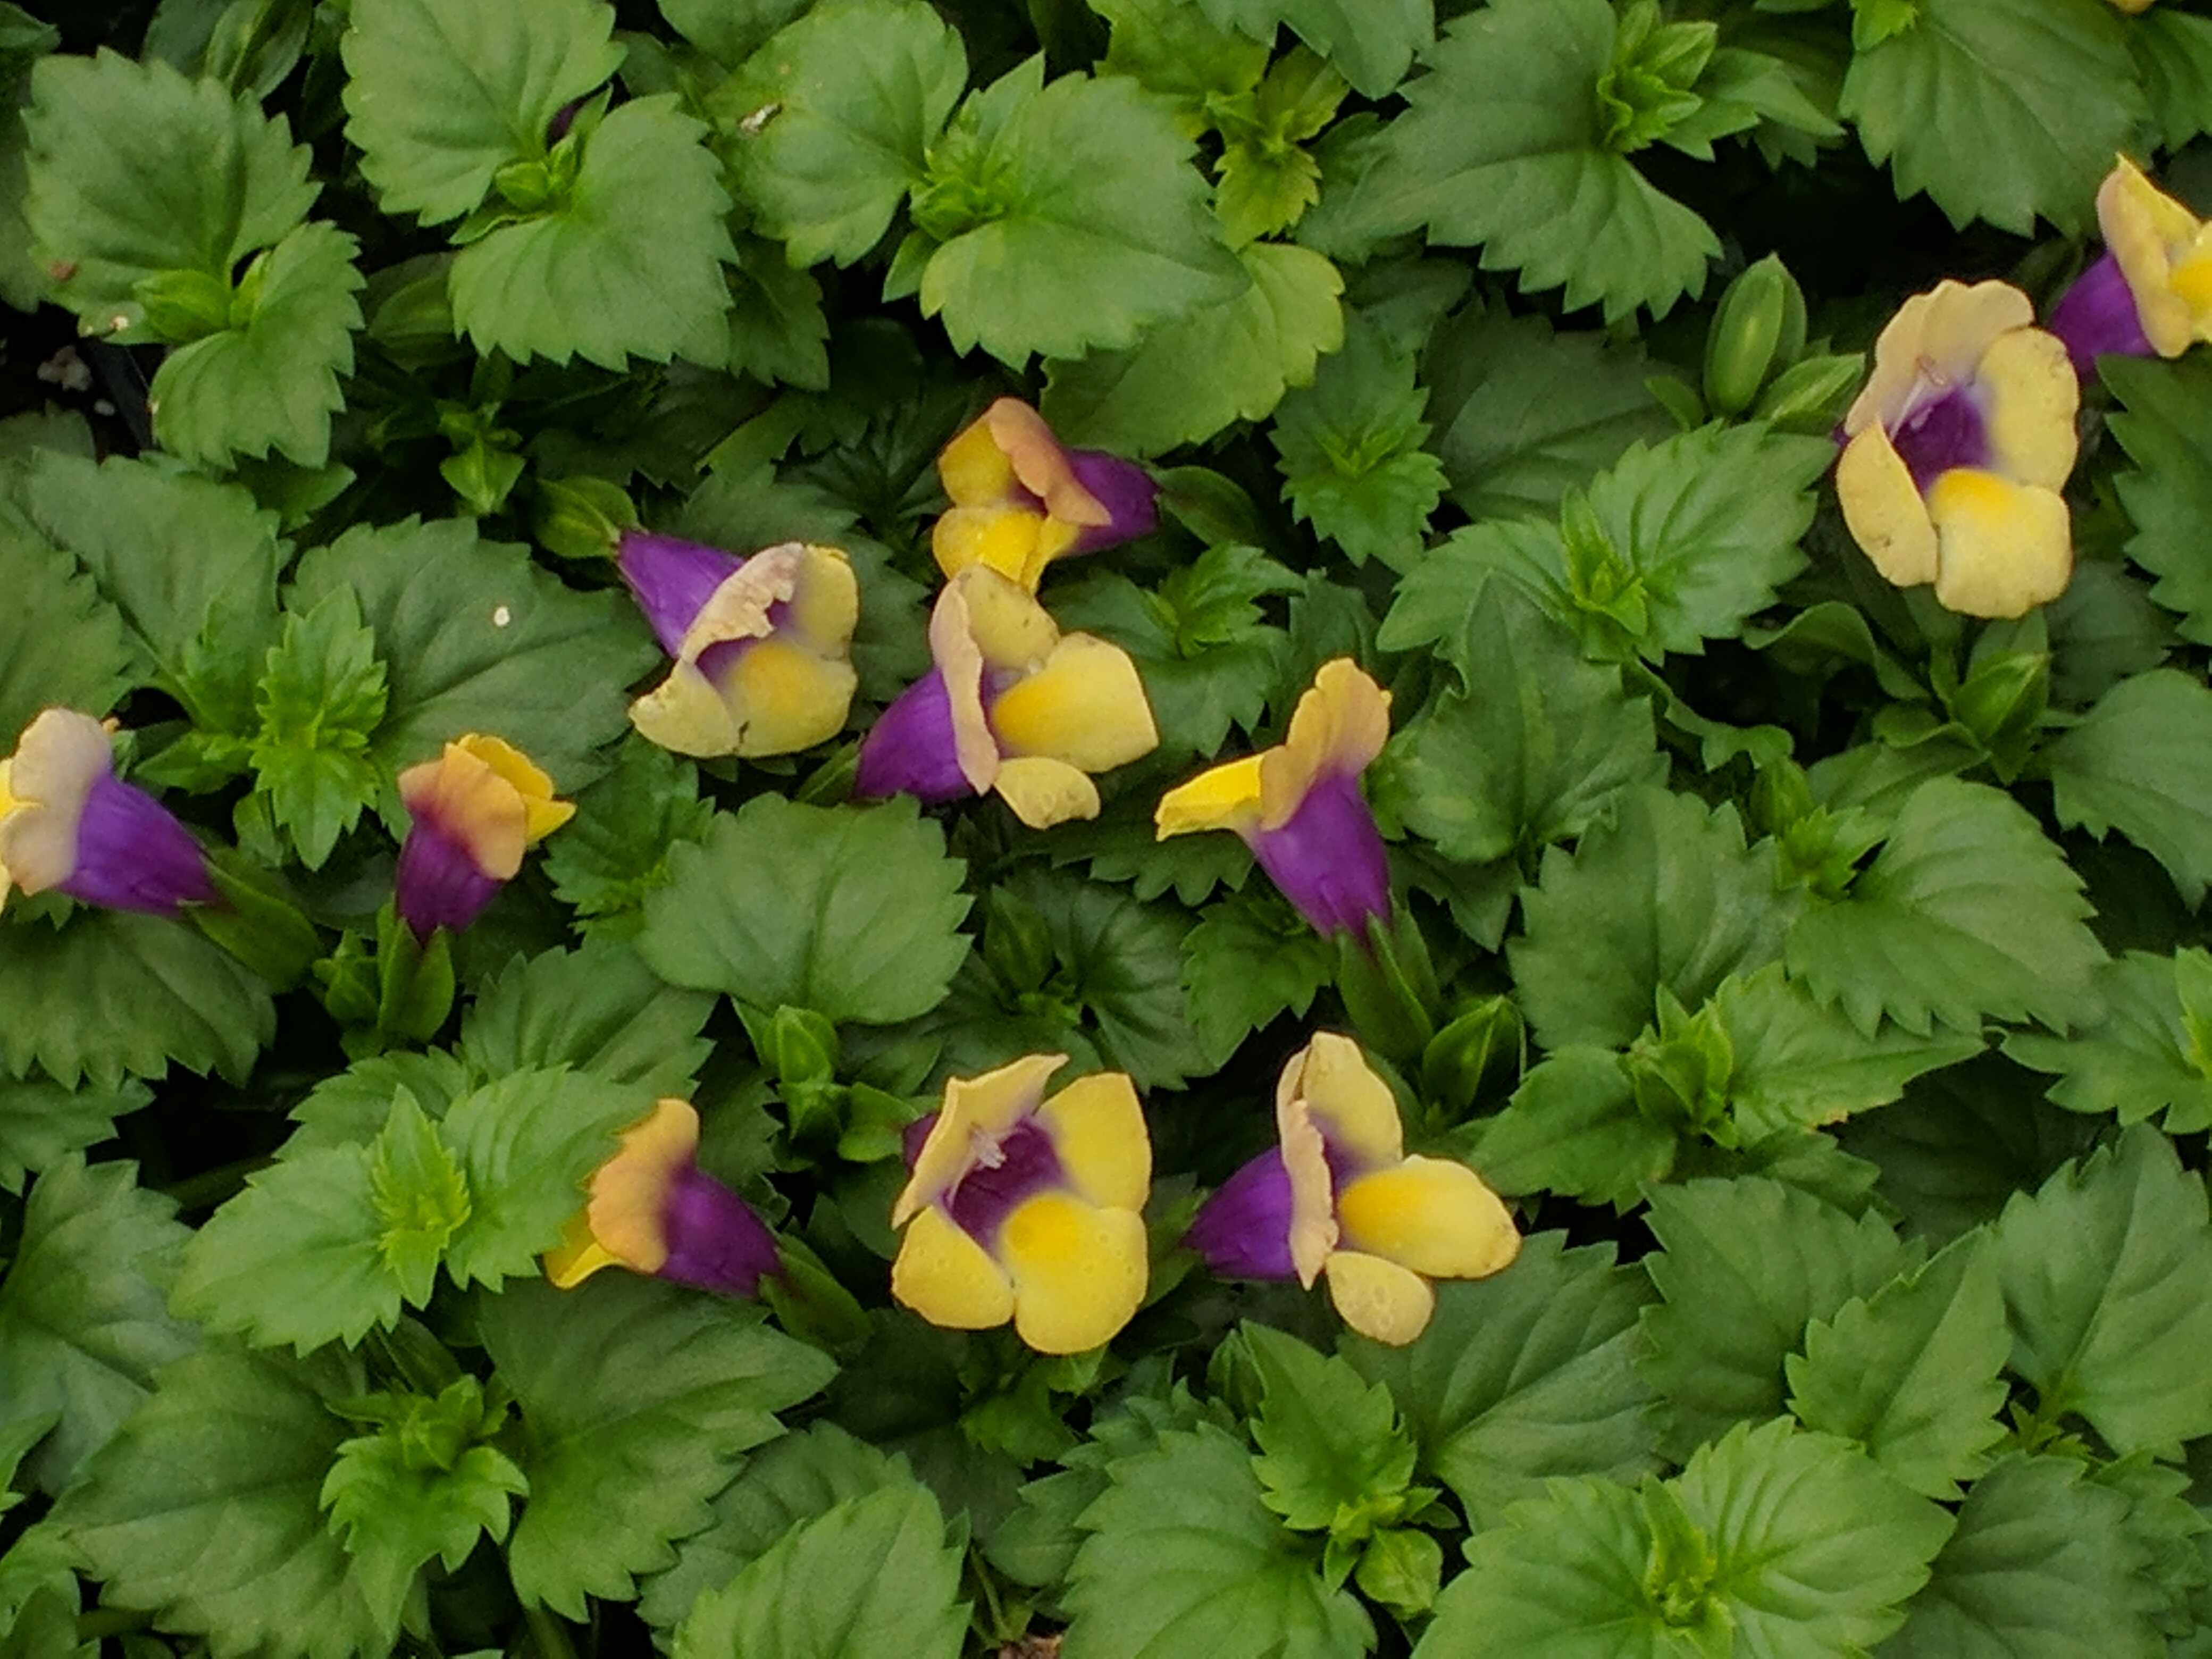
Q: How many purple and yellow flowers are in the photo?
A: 11